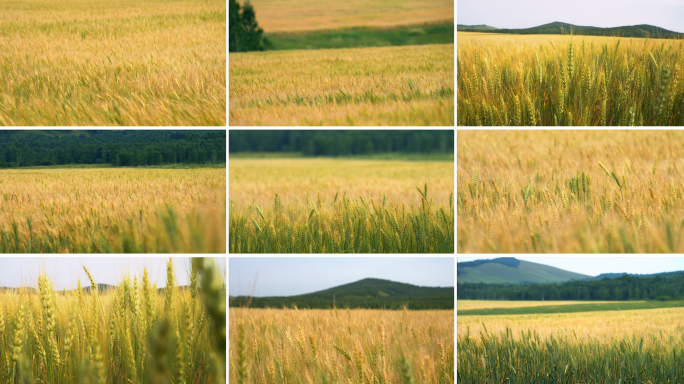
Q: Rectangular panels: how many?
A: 9